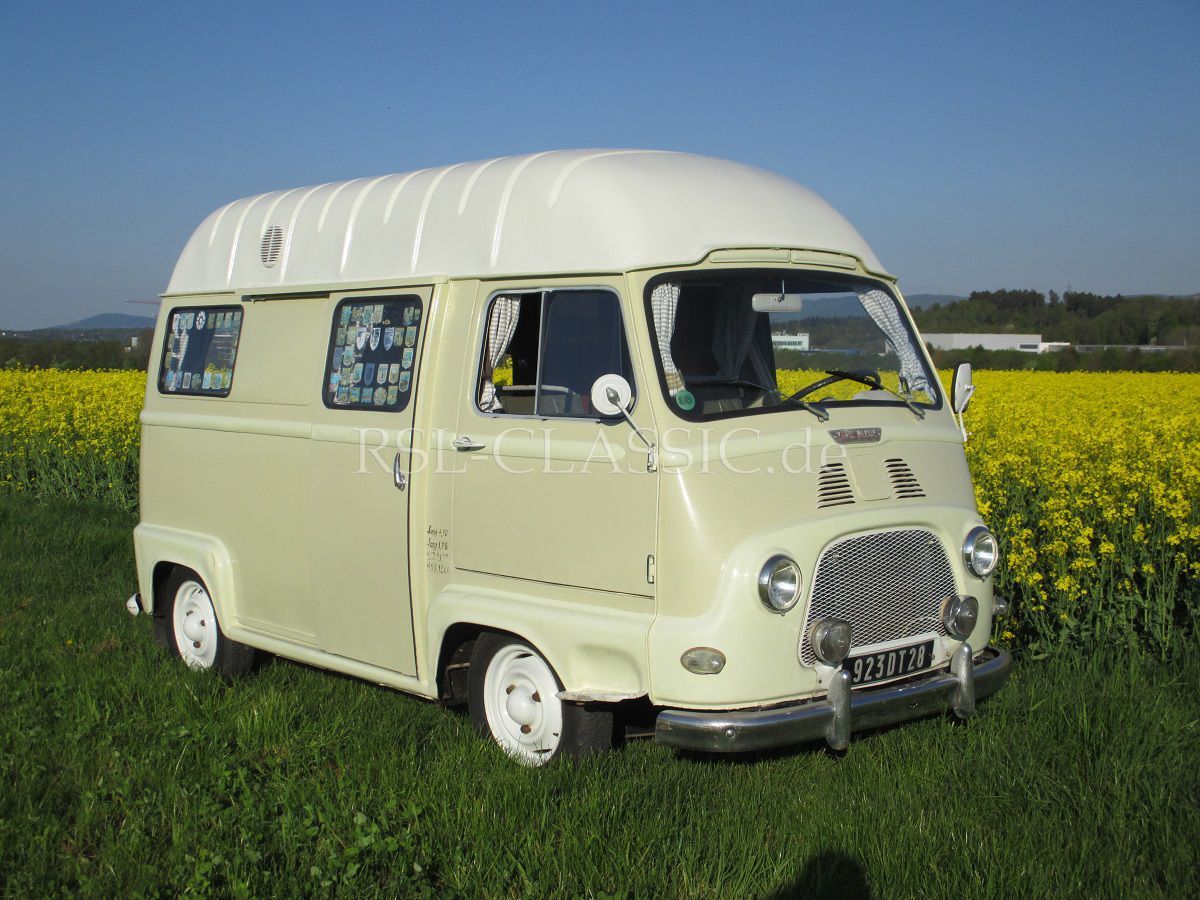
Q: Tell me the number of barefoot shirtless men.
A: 0